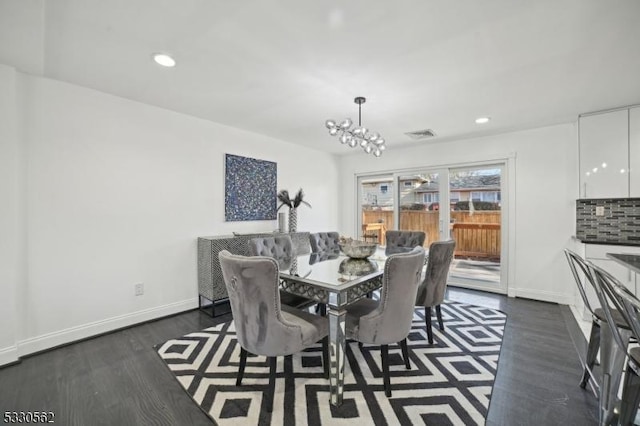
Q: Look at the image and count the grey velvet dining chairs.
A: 6